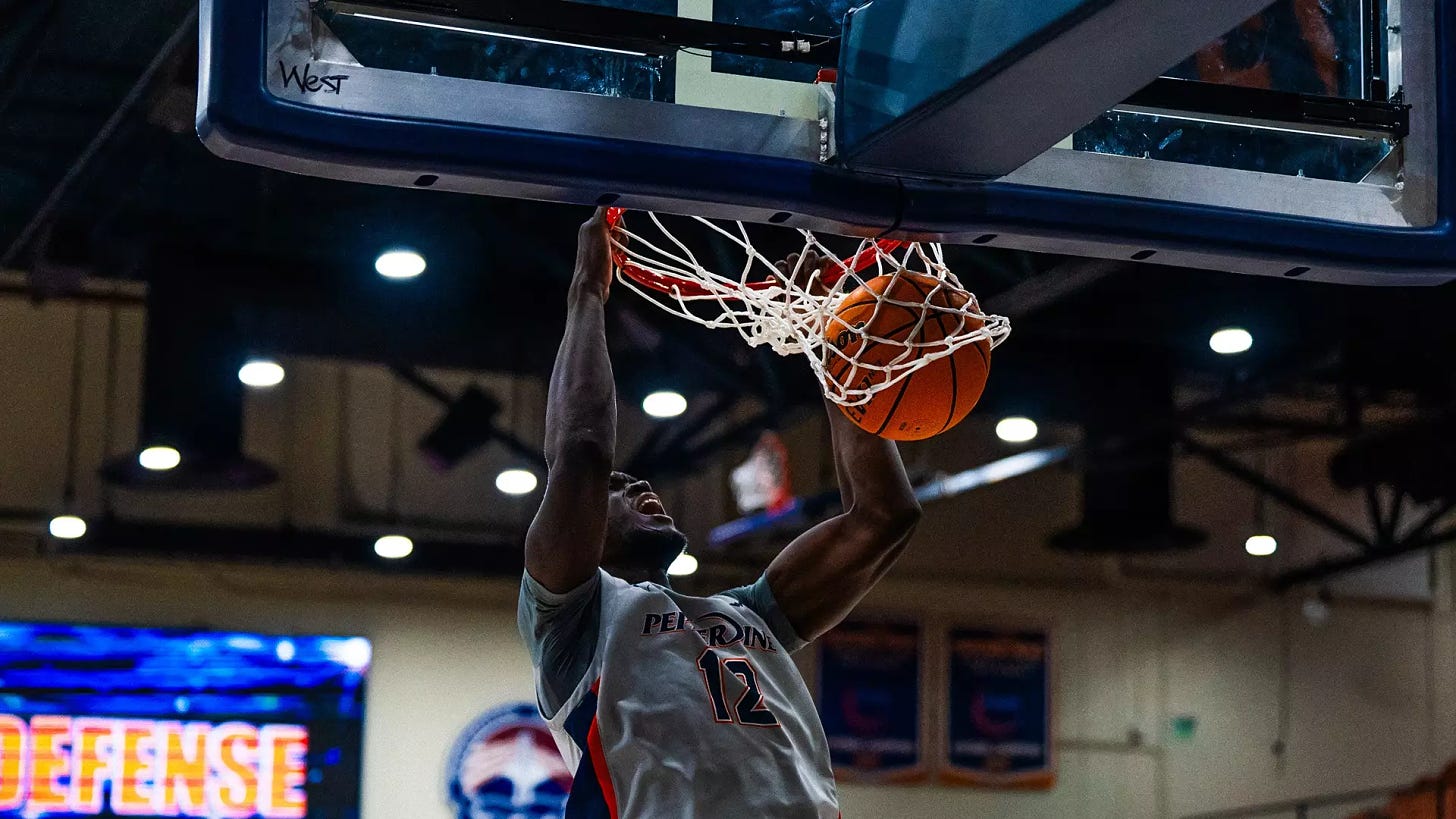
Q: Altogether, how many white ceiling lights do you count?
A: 11